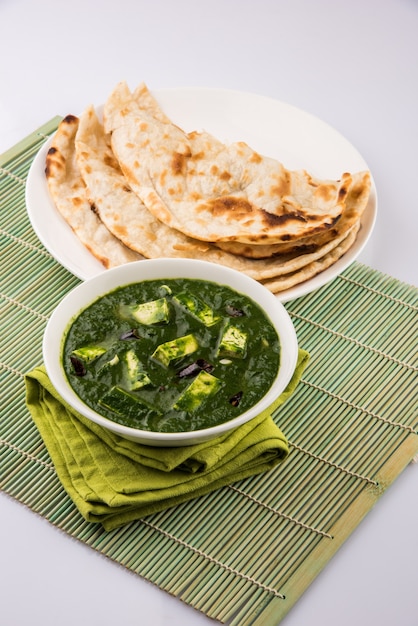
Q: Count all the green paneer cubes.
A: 8